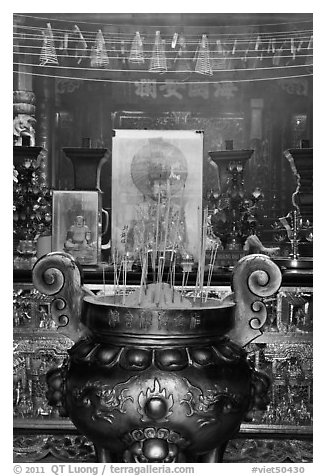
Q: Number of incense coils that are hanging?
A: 5